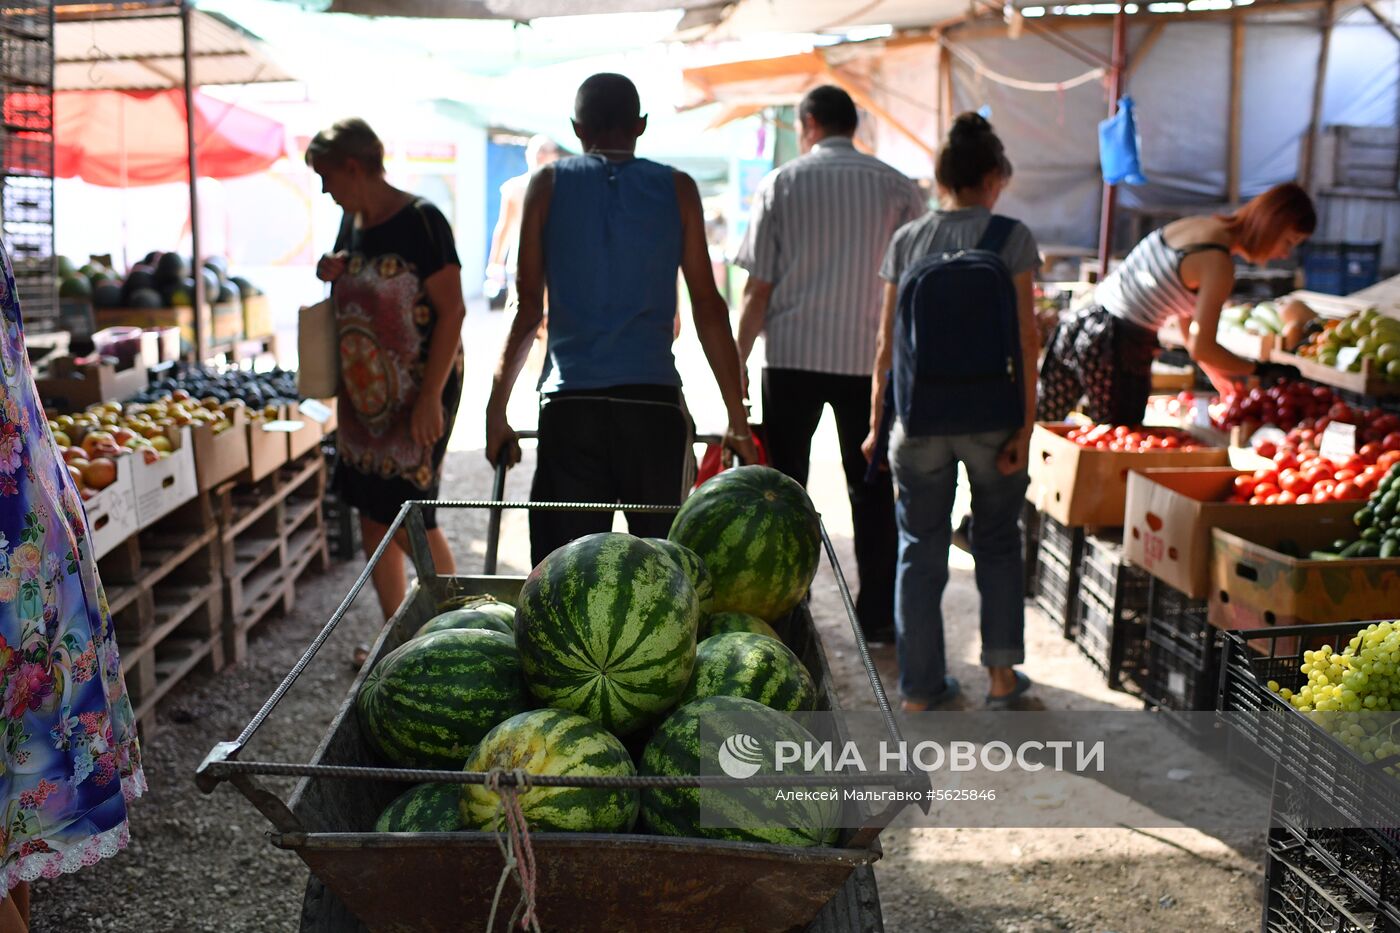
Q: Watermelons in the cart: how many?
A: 11